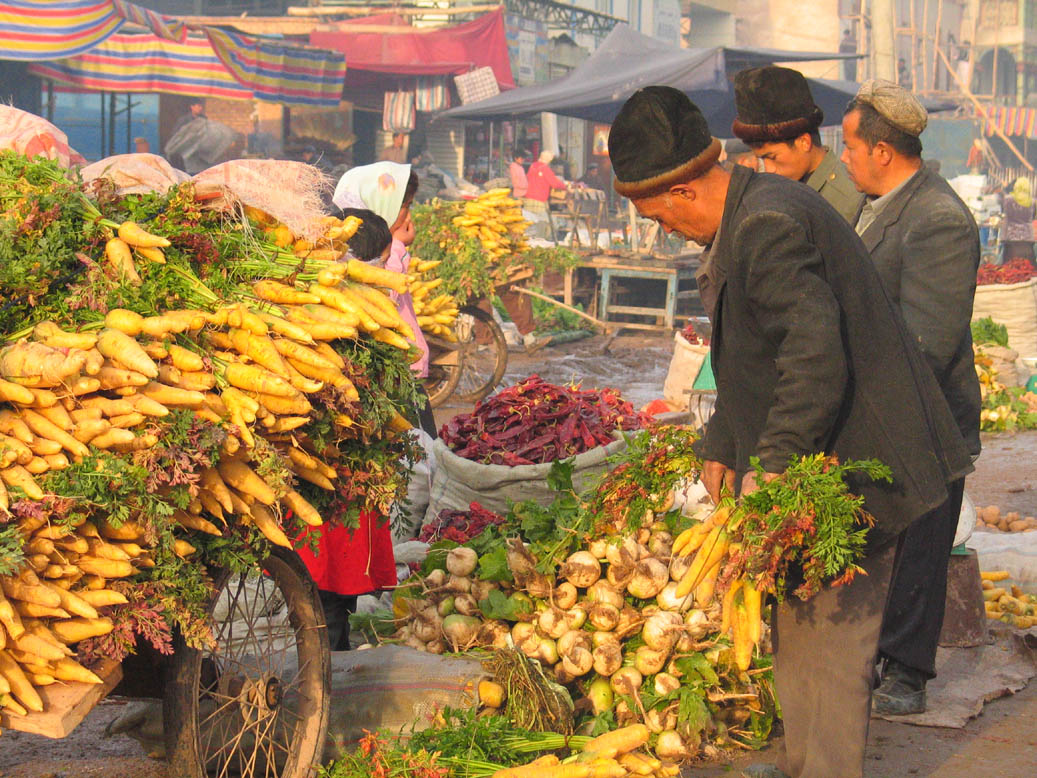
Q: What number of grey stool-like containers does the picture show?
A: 1